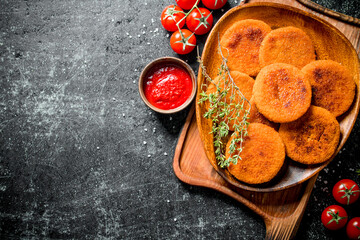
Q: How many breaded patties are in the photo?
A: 8